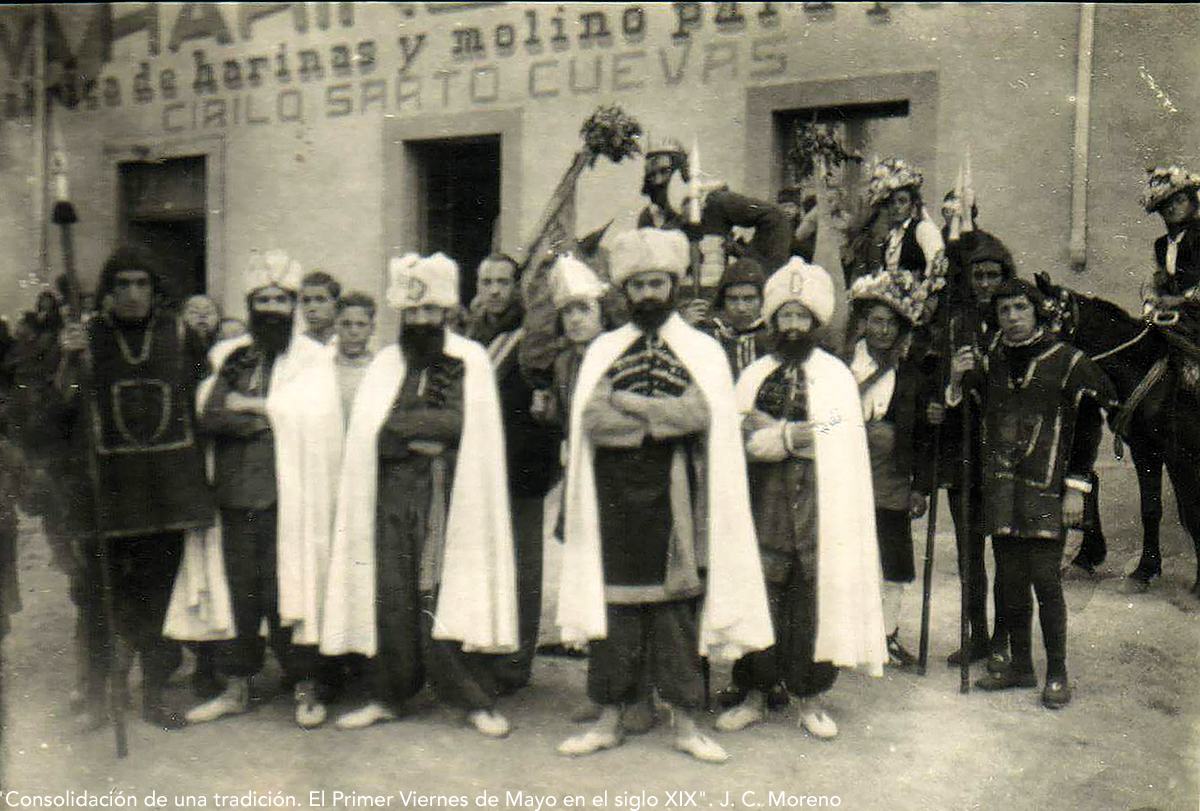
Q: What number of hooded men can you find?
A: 4